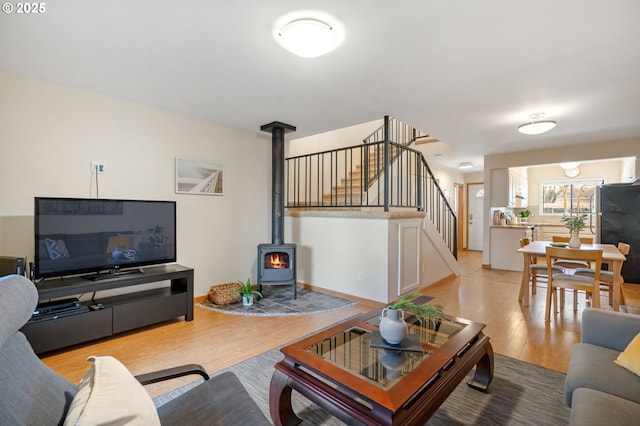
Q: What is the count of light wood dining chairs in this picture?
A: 4